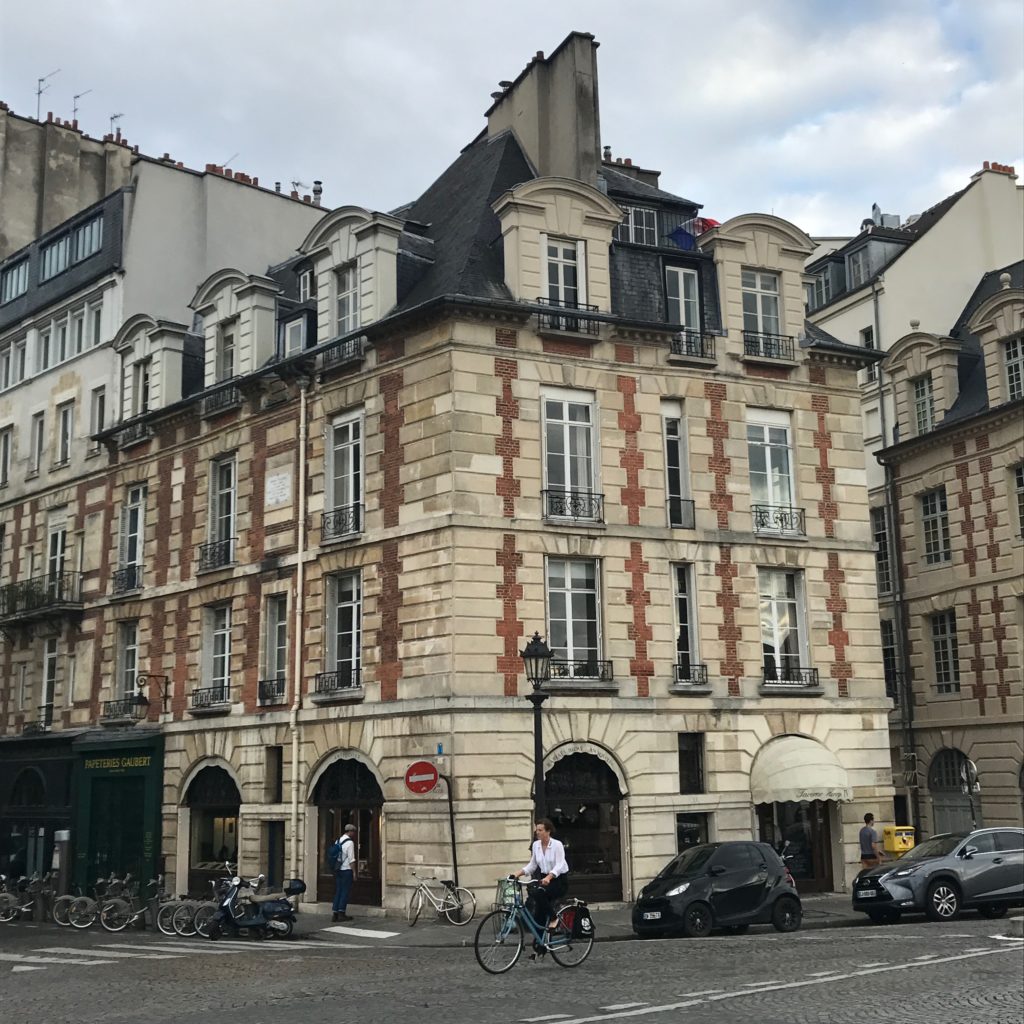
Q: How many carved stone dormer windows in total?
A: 7